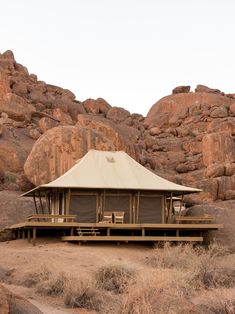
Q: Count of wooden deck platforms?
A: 2